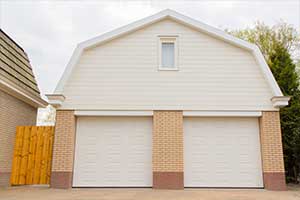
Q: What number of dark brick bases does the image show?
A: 3